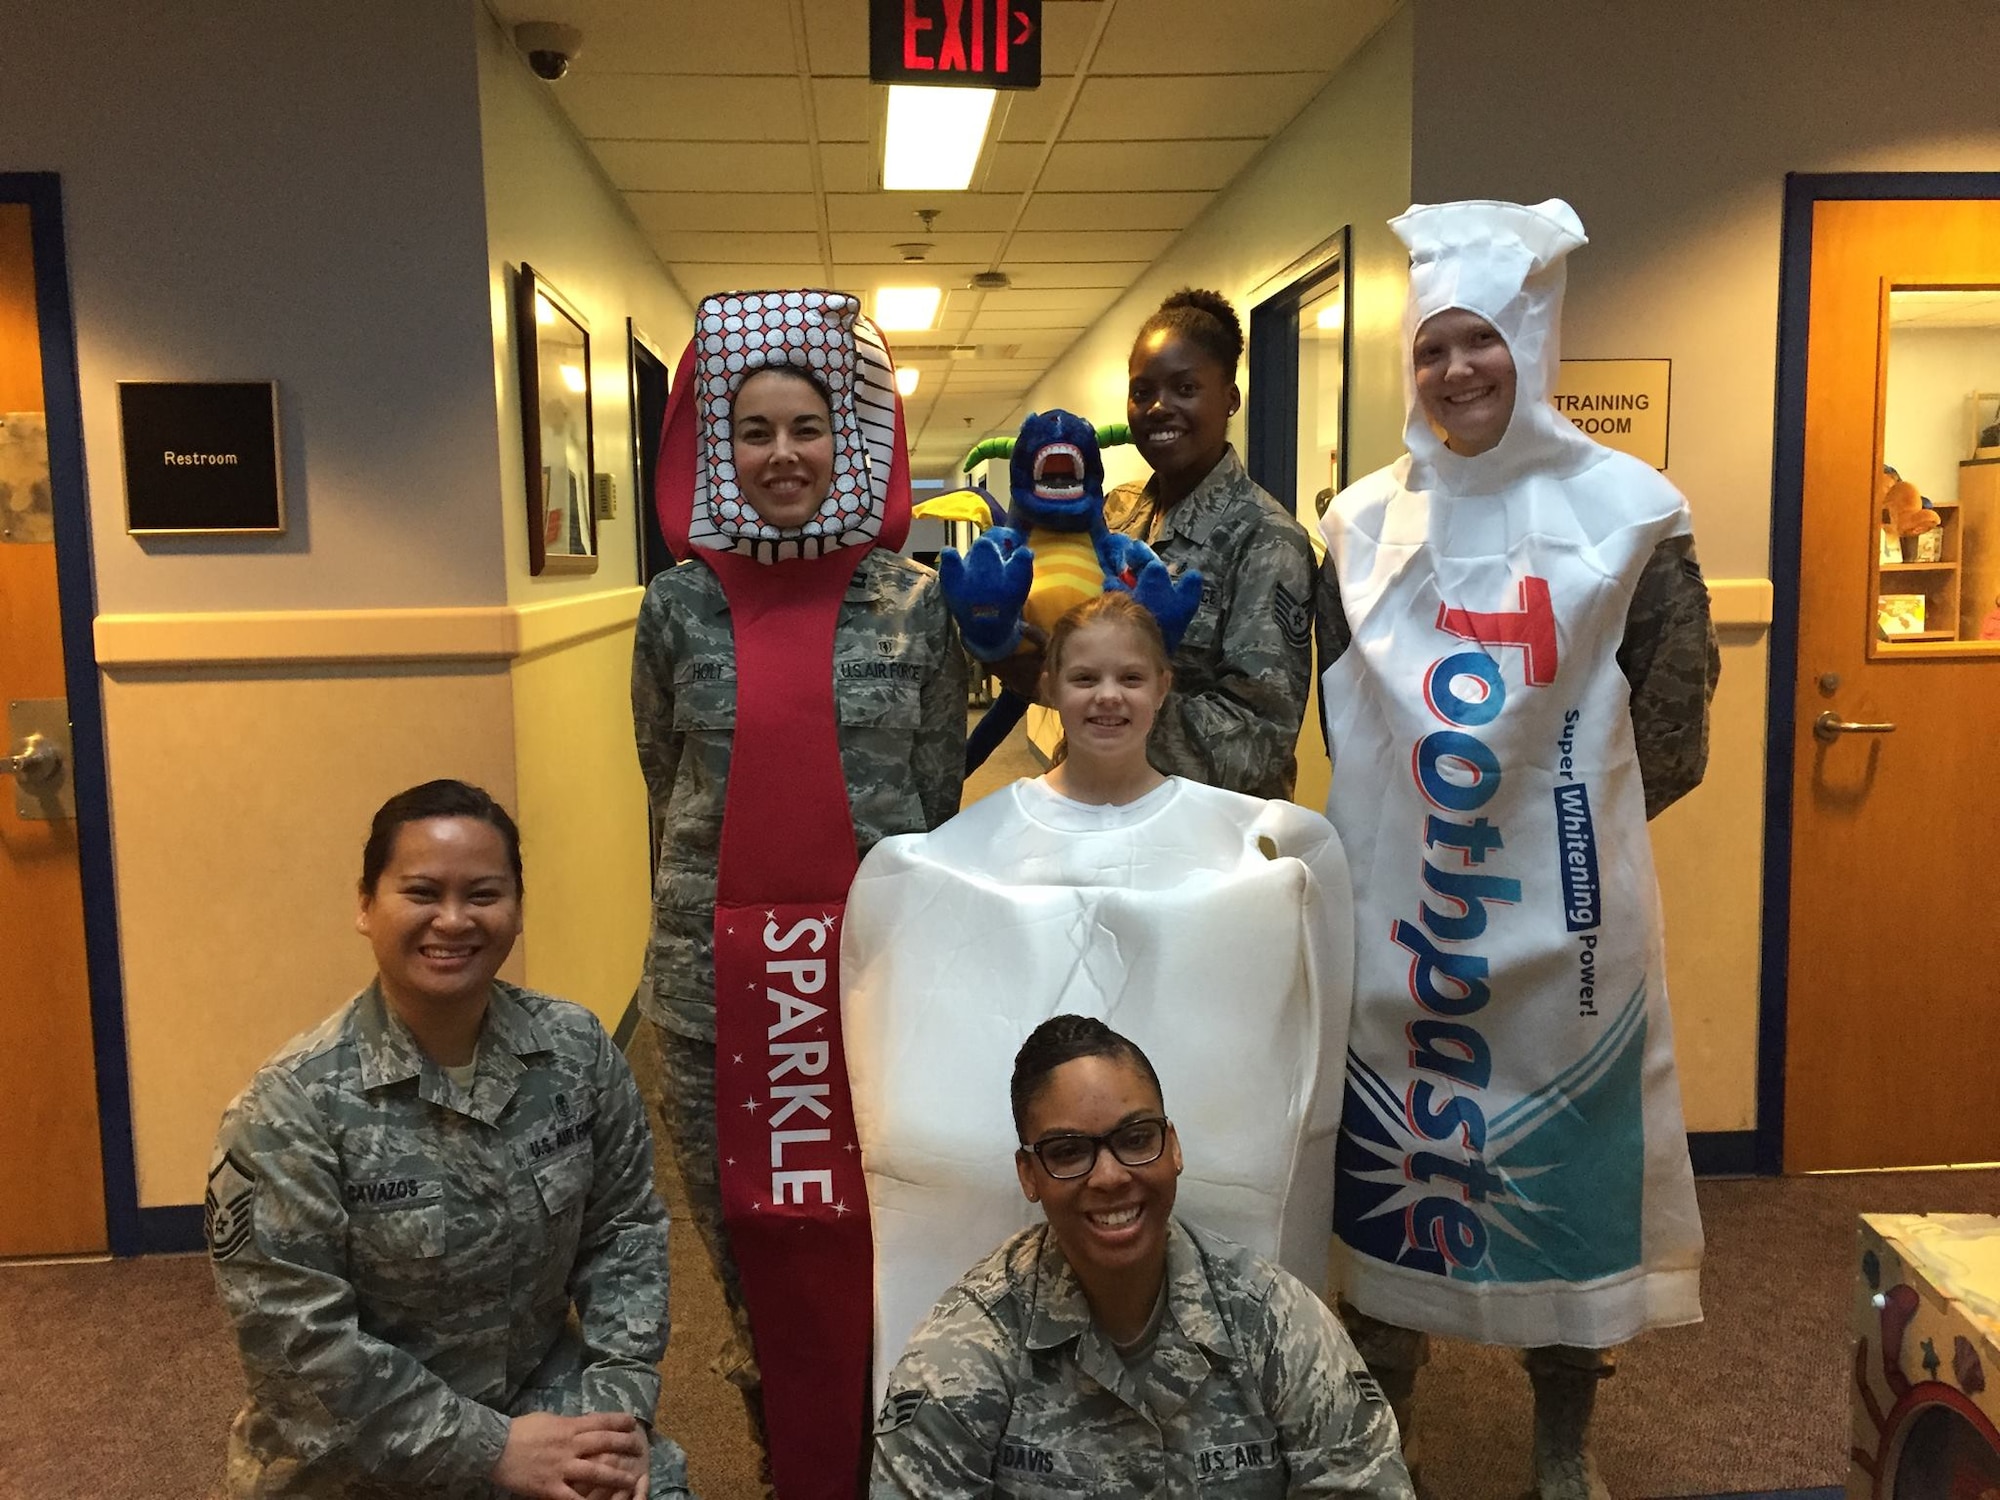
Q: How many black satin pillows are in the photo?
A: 0